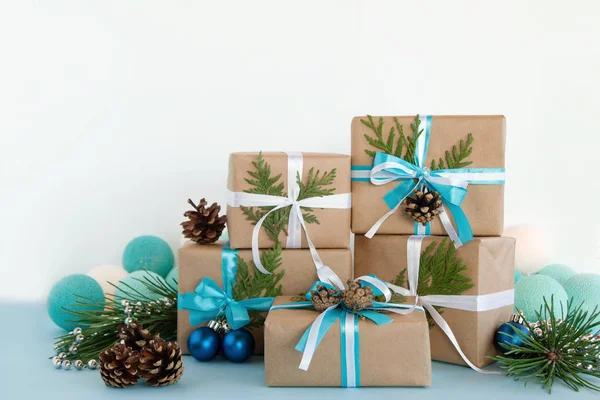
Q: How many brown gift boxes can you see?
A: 5